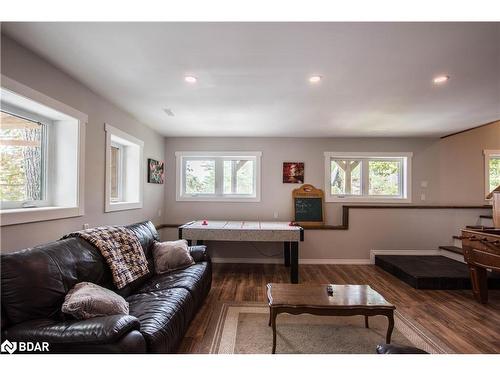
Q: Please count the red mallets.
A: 2